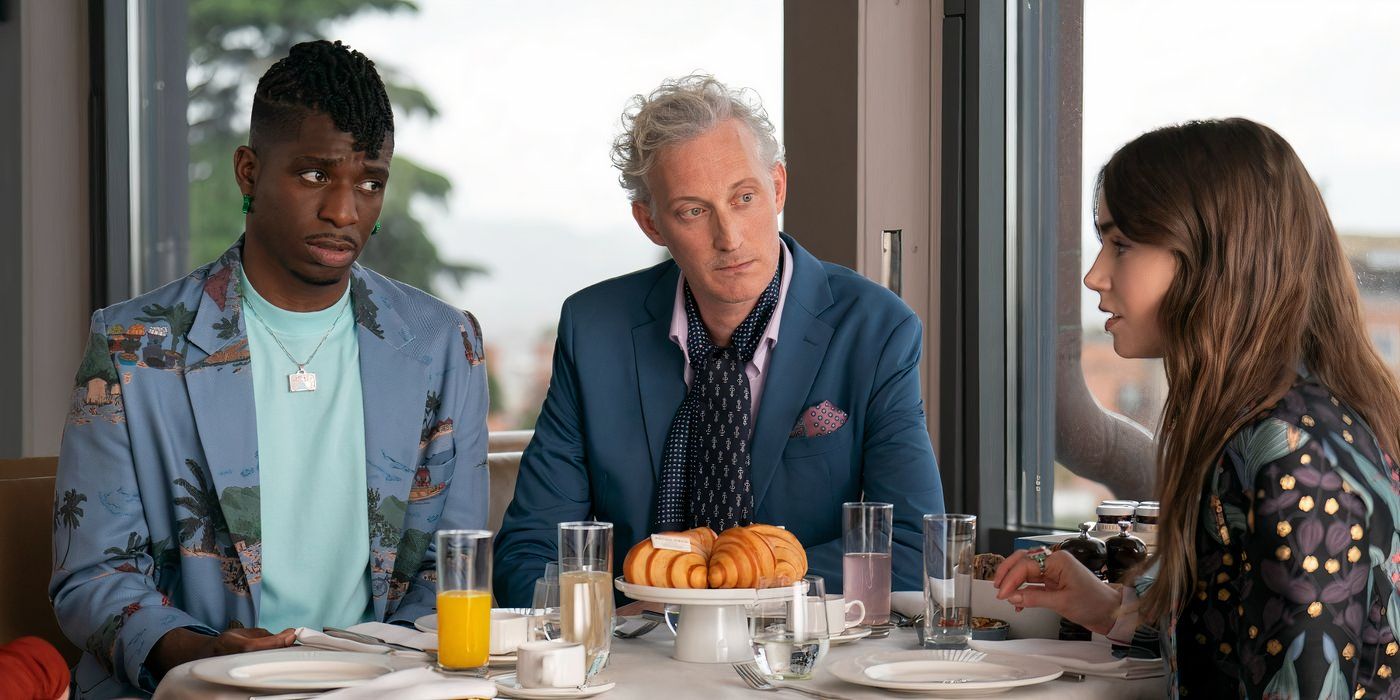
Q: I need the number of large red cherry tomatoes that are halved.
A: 0